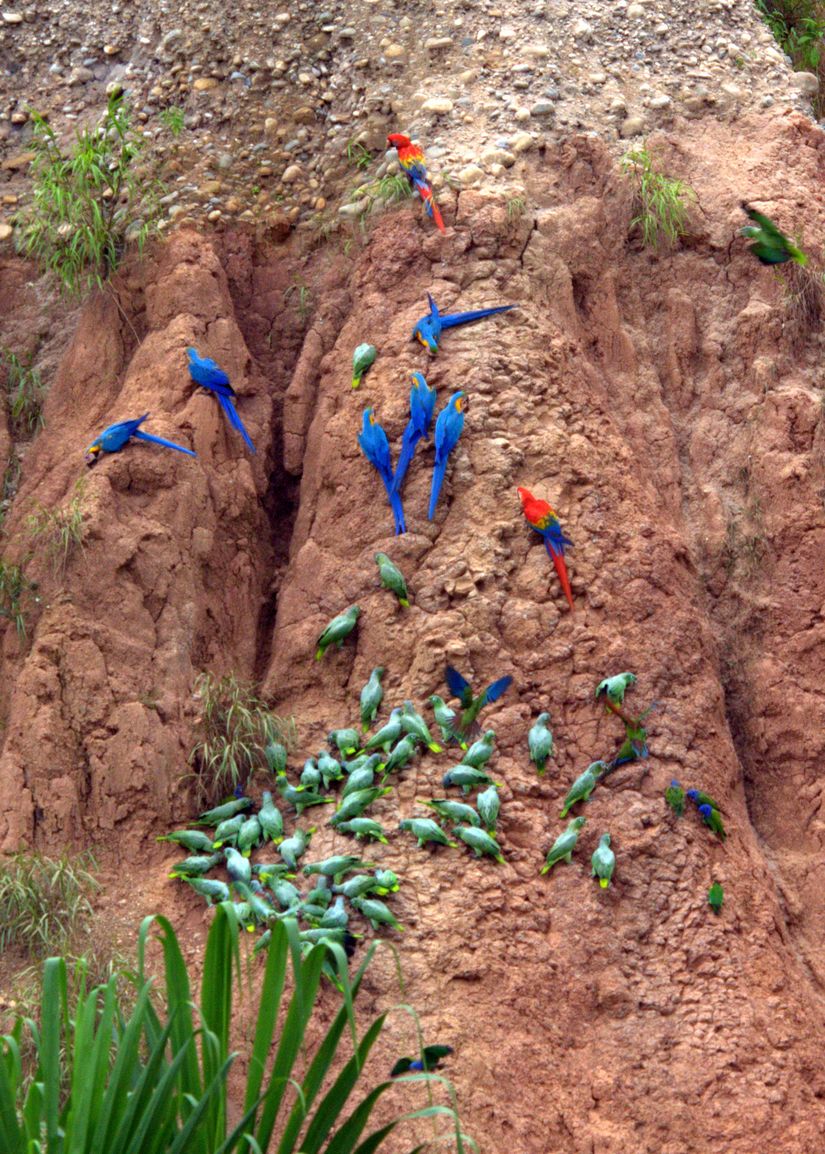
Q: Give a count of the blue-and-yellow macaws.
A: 6